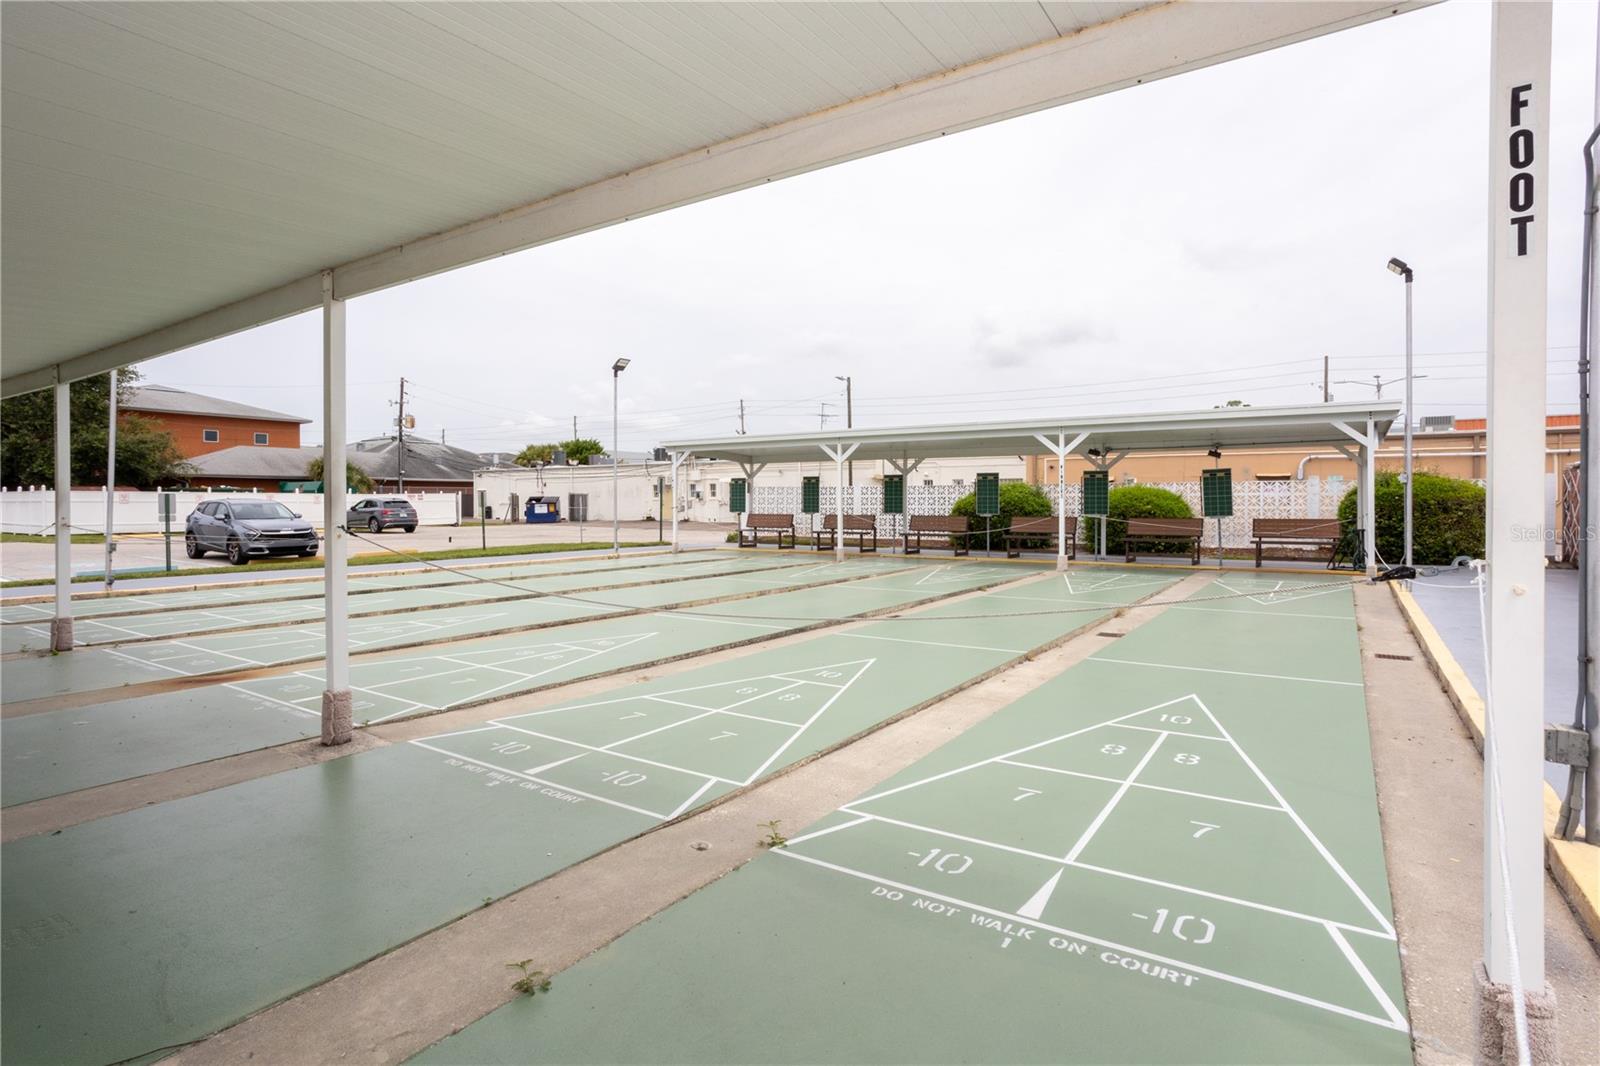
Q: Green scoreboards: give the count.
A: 6